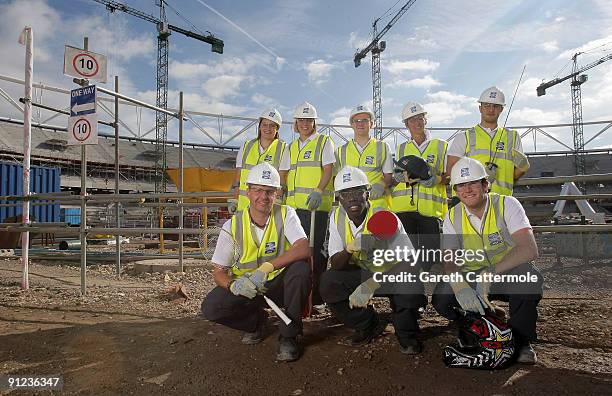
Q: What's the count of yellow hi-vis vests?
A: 8